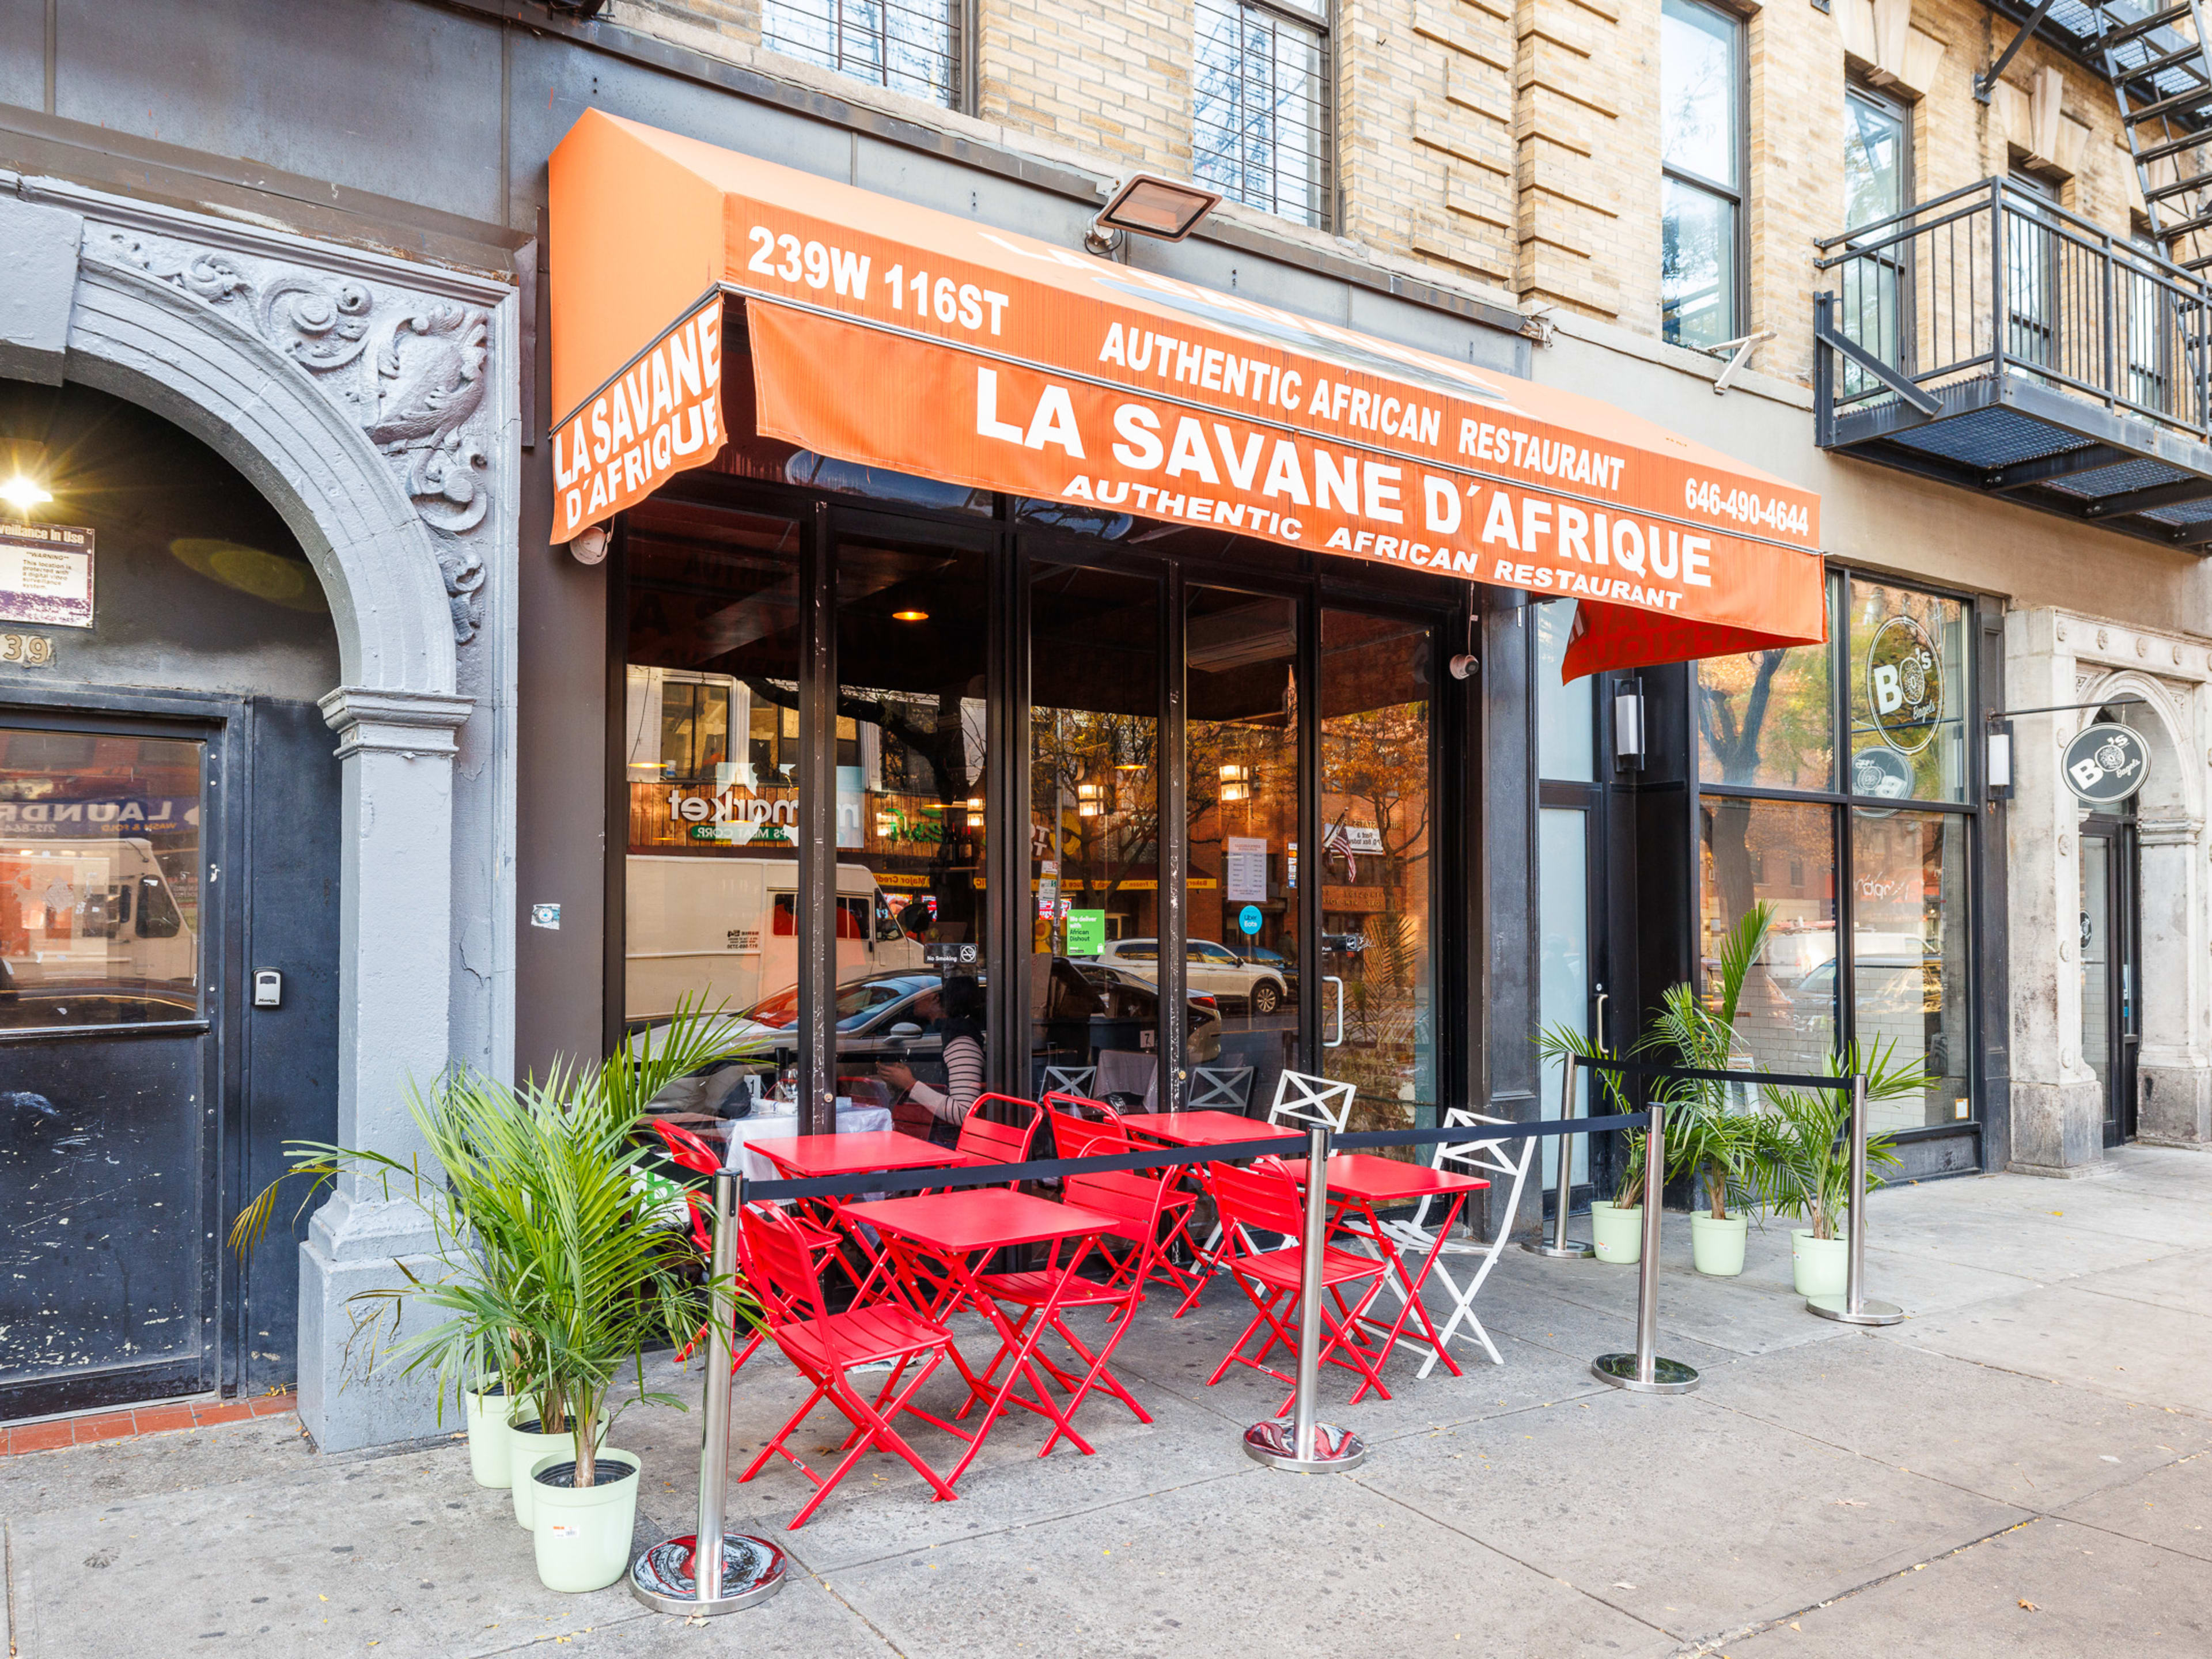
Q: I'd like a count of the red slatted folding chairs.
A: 6